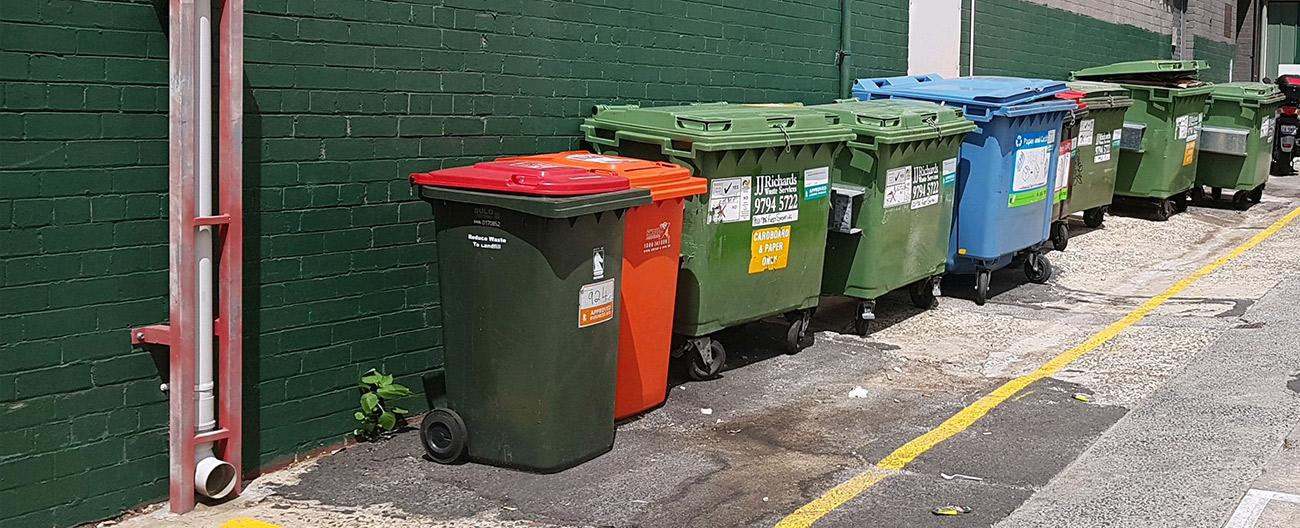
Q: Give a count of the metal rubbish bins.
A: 0